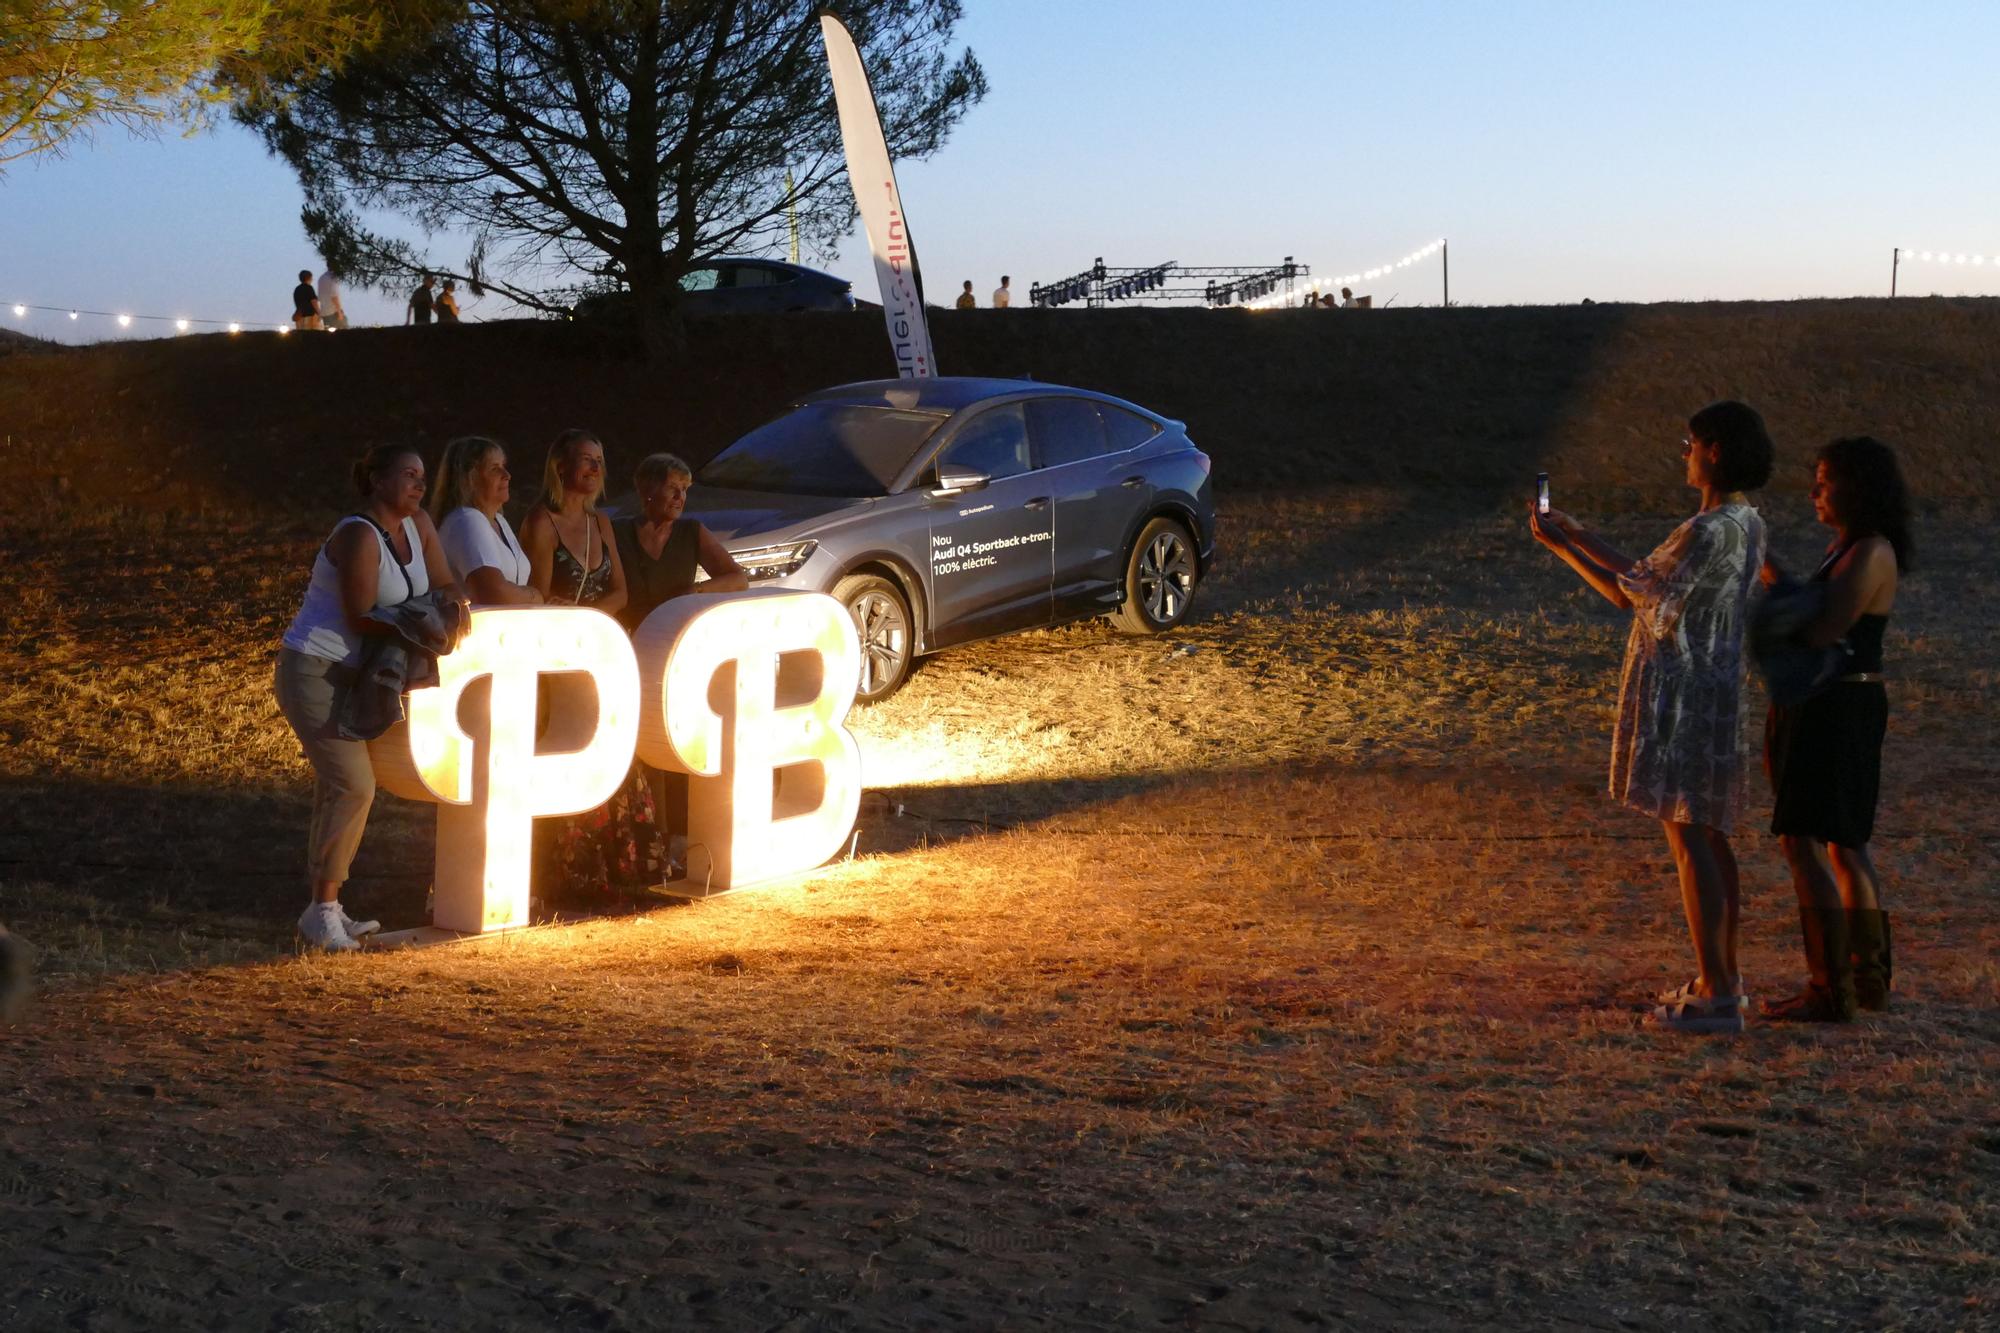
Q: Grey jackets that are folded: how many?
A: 1